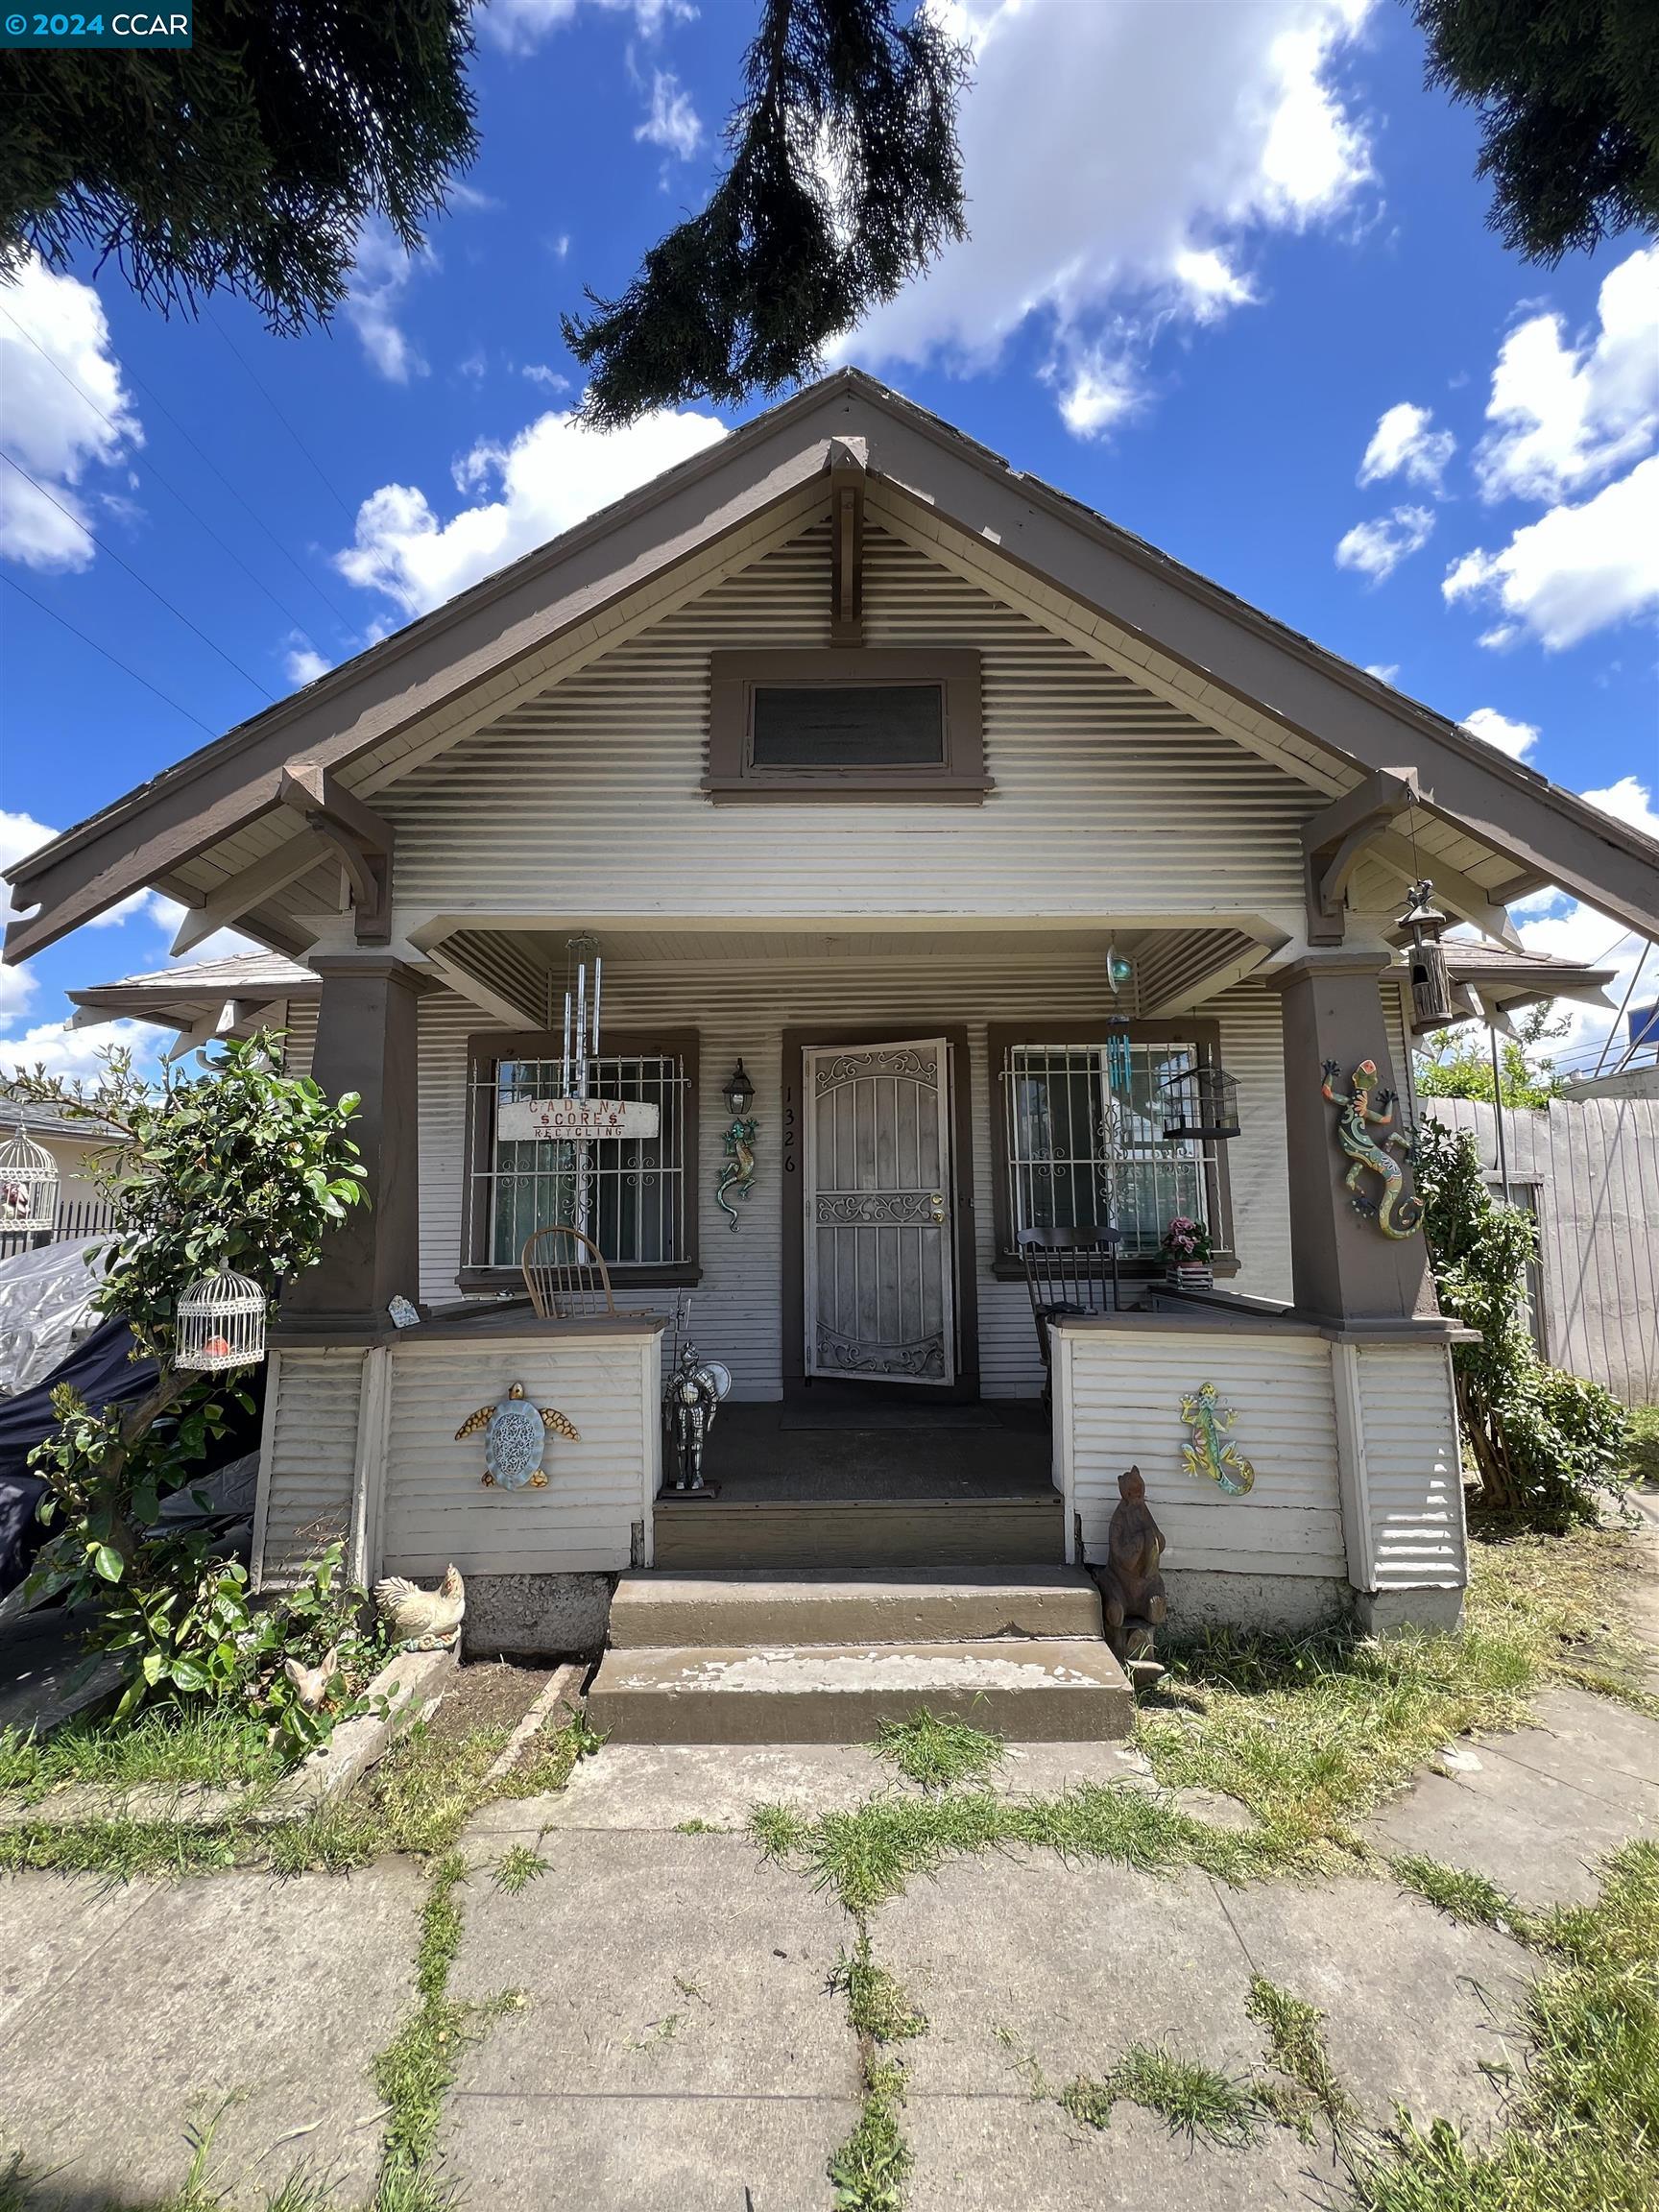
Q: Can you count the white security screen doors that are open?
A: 1